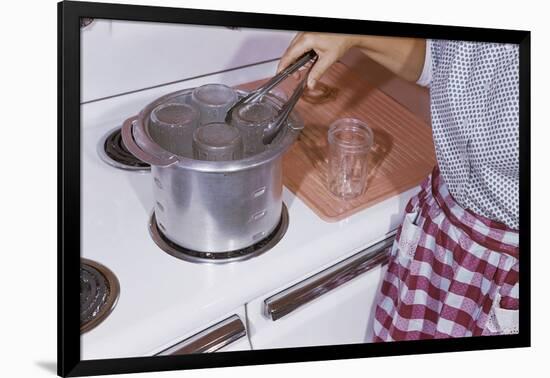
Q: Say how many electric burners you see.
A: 3